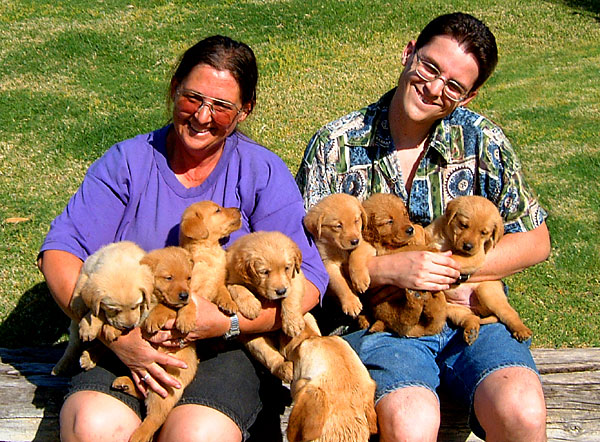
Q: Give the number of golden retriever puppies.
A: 7